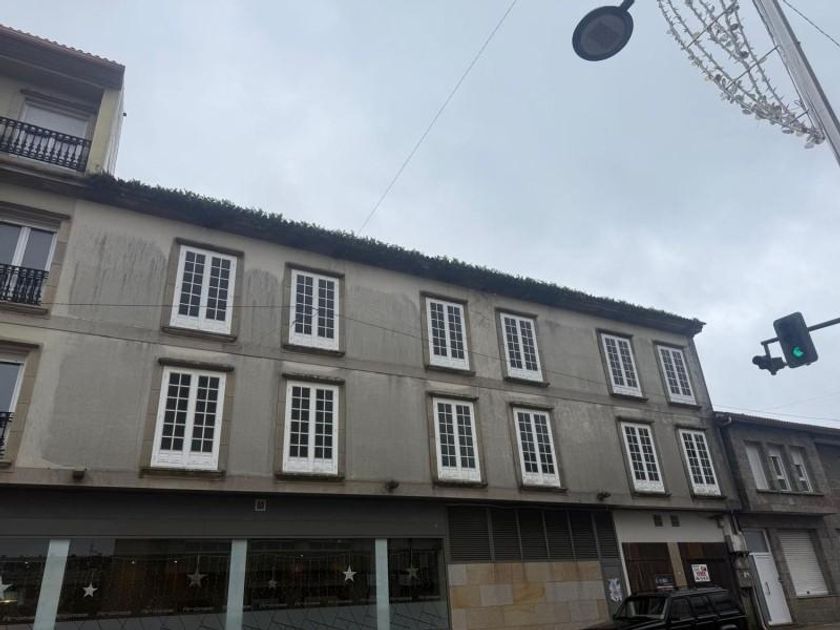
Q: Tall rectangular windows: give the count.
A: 12